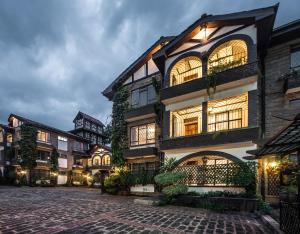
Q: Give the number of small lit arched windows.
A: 2